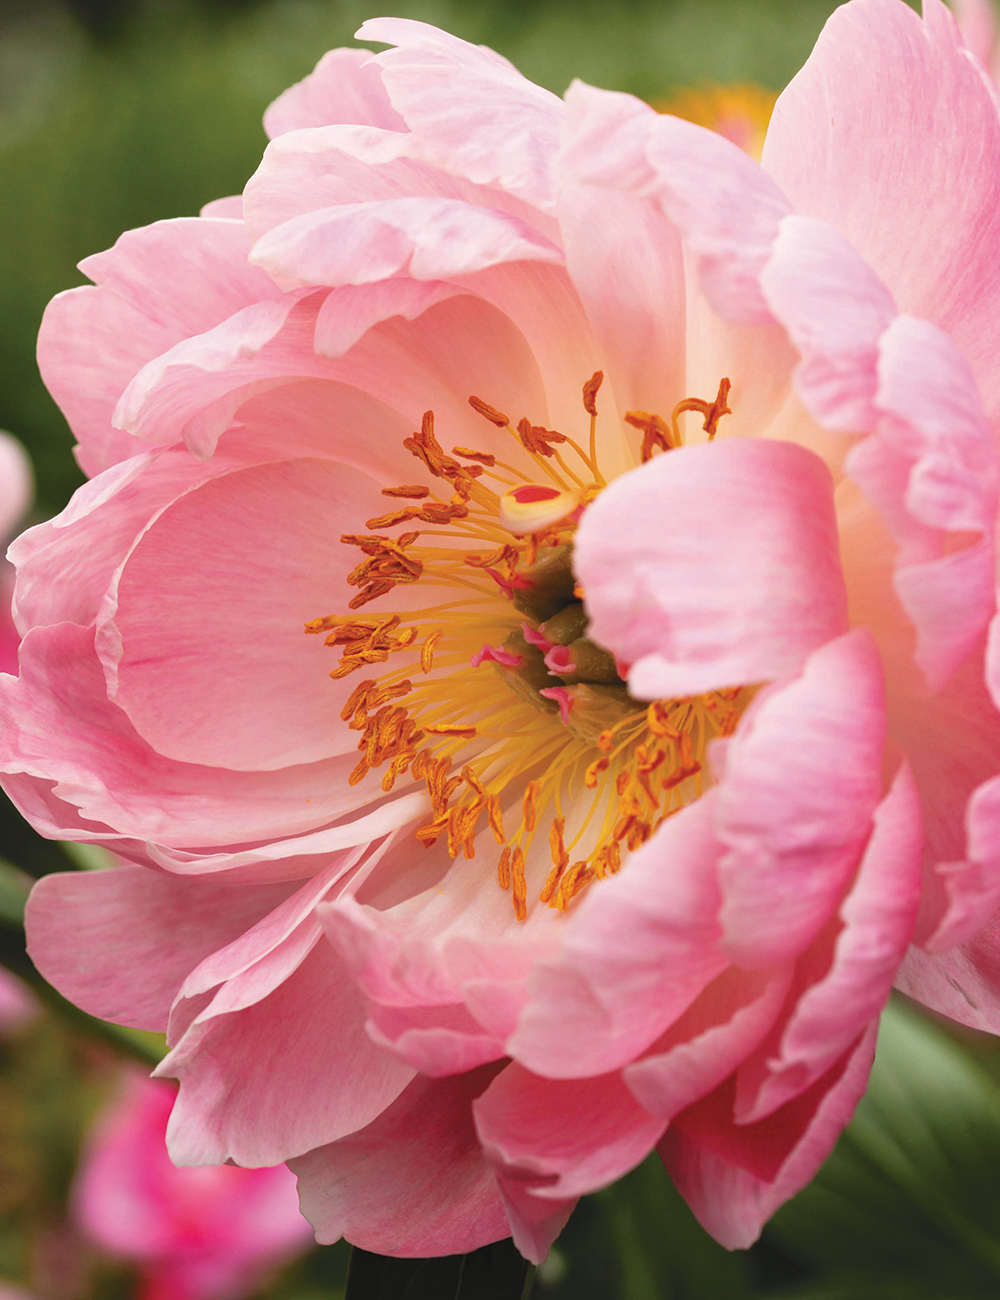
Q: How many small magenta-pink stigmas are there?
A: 5